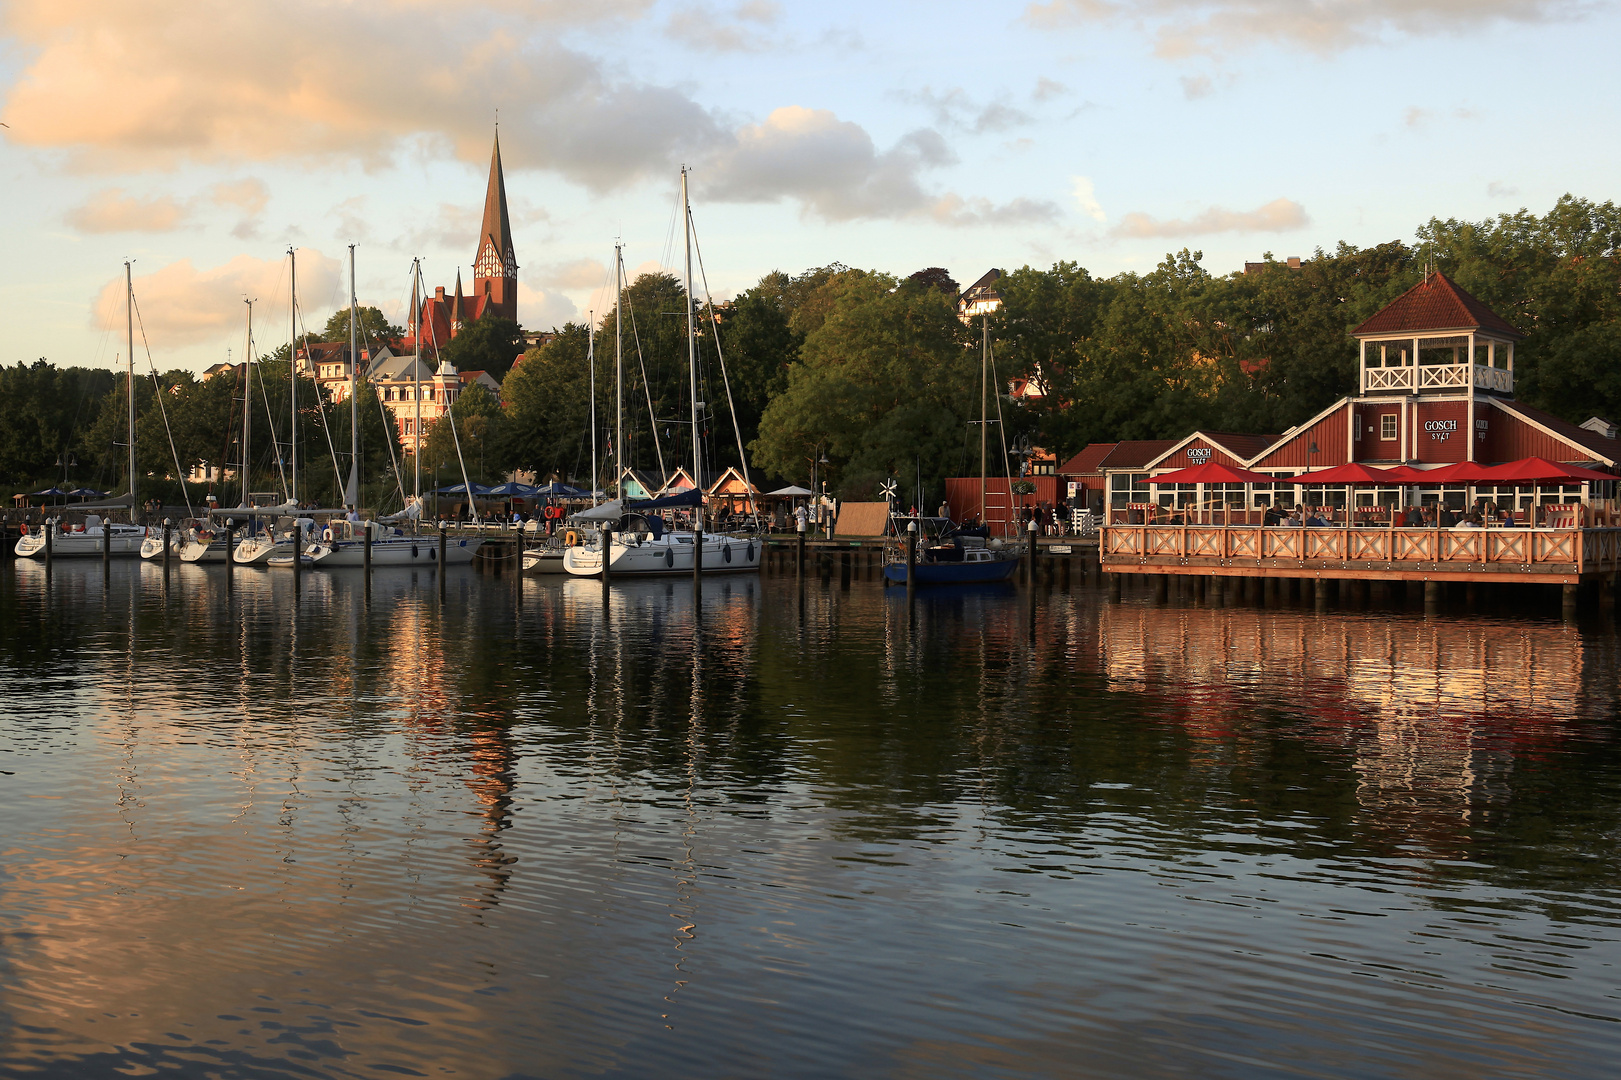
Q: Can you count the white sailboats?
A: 7